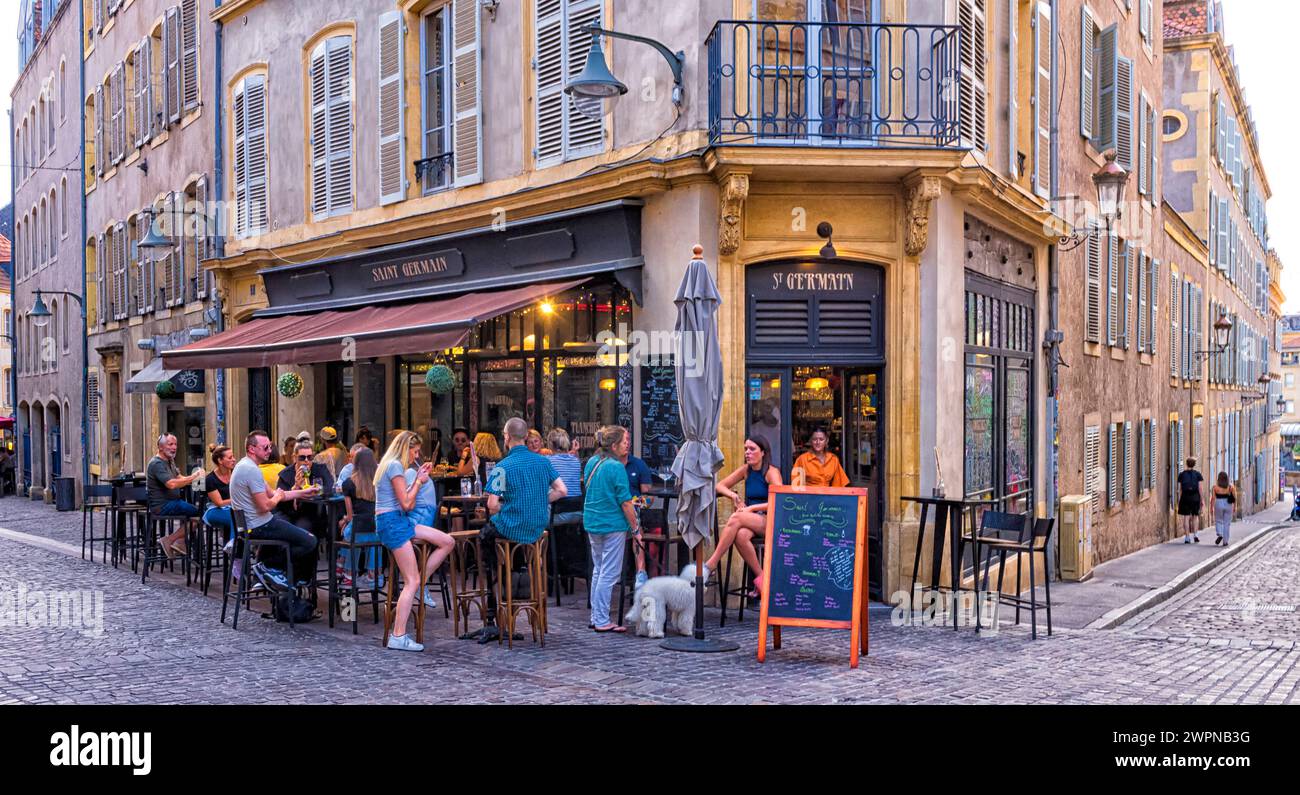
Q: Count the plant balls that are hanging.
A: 3